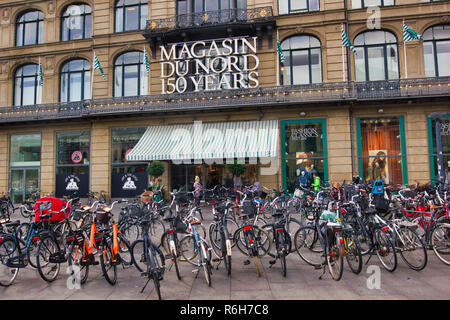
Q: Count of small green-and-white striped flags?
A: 6